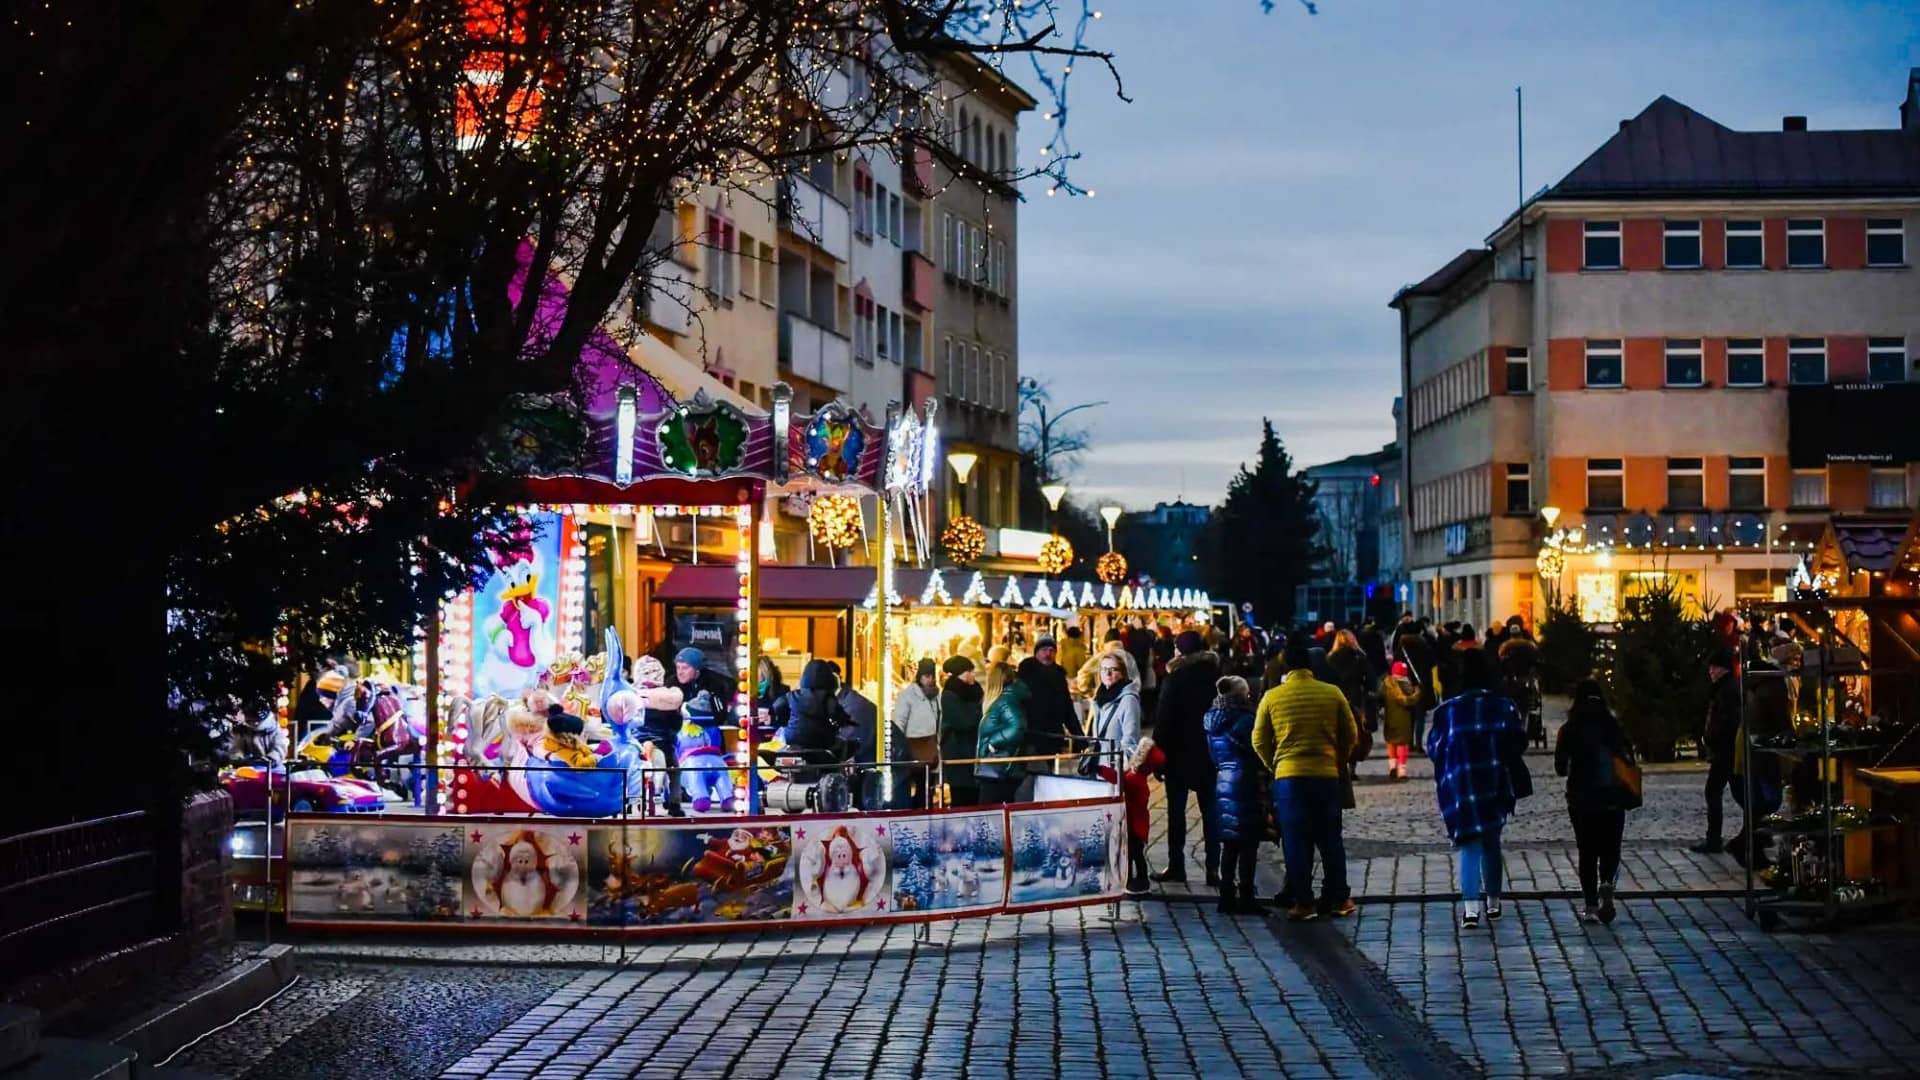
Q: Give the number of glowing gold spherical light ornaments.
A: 5